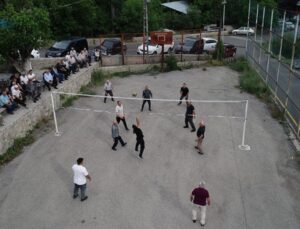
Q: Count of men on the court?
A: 10